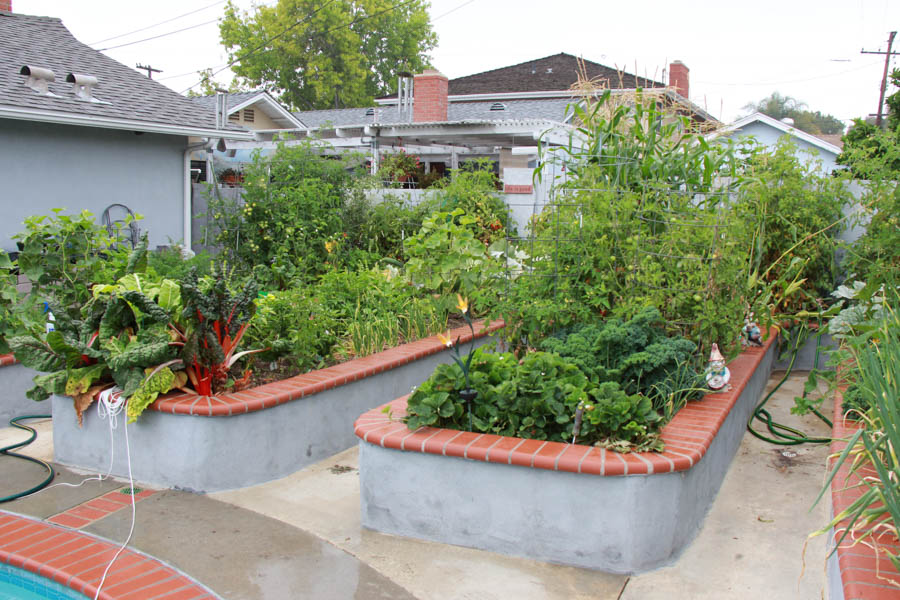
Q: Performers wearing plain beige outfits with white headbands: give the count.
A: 0